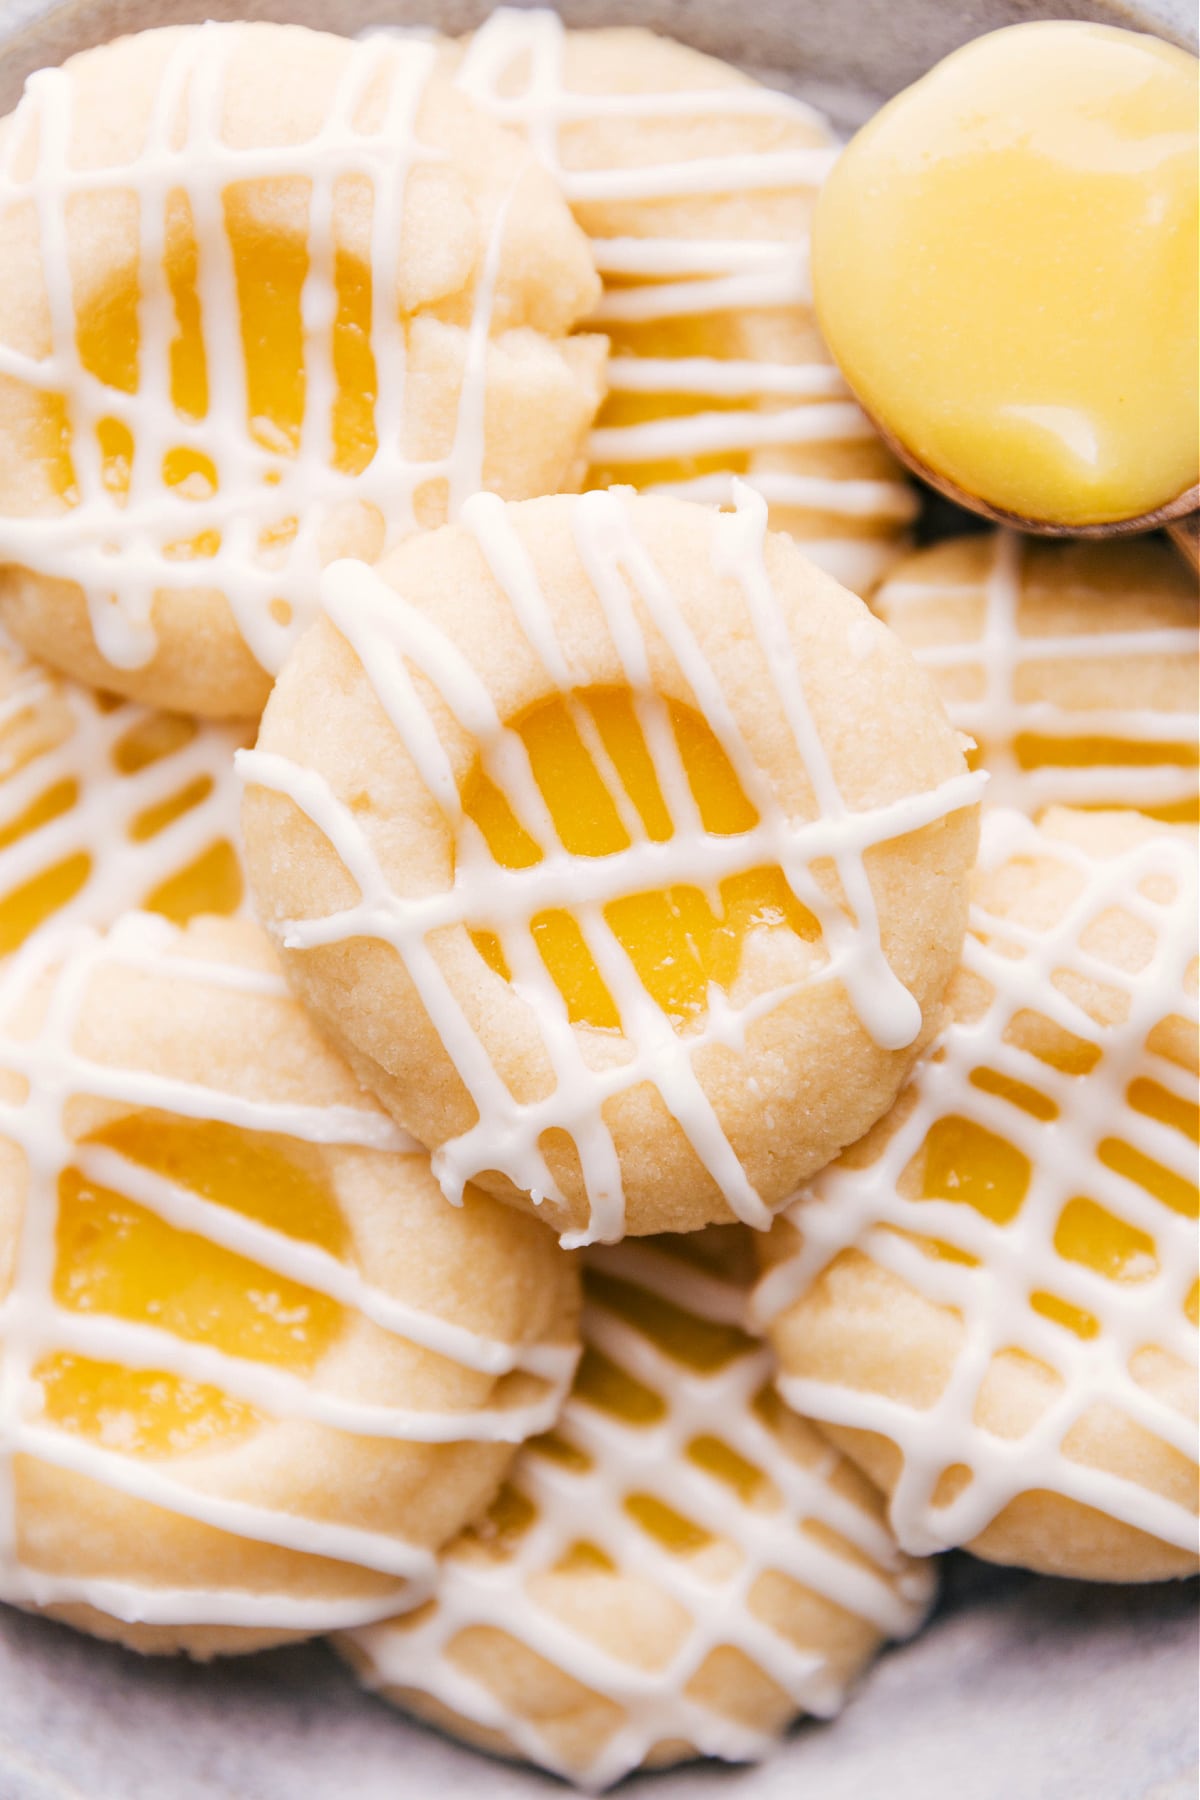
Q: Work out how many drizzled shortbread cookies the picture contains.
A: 8